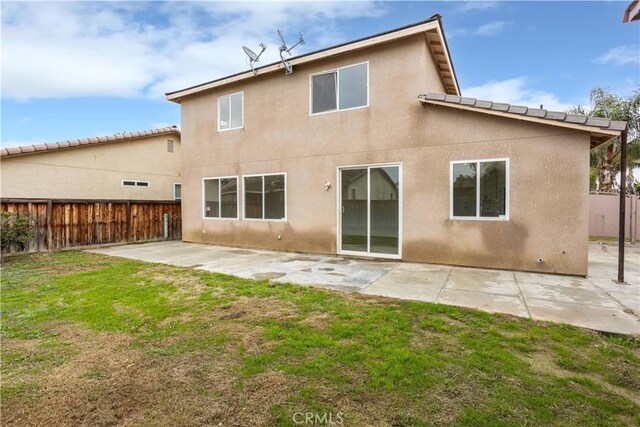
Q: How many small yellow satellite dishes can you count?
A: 0